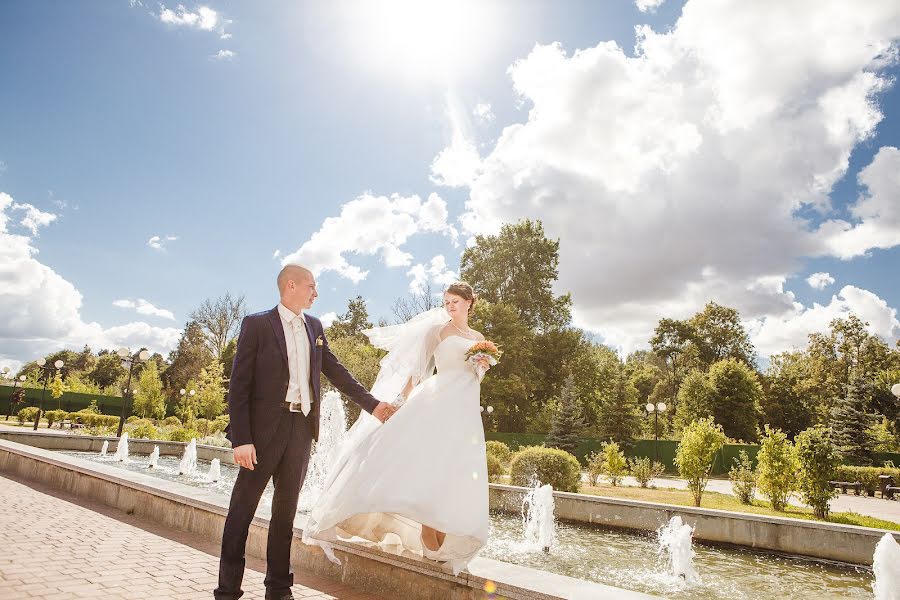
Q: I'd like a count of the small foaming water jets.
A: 8